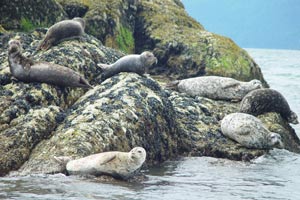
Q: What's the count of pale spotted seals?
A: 3